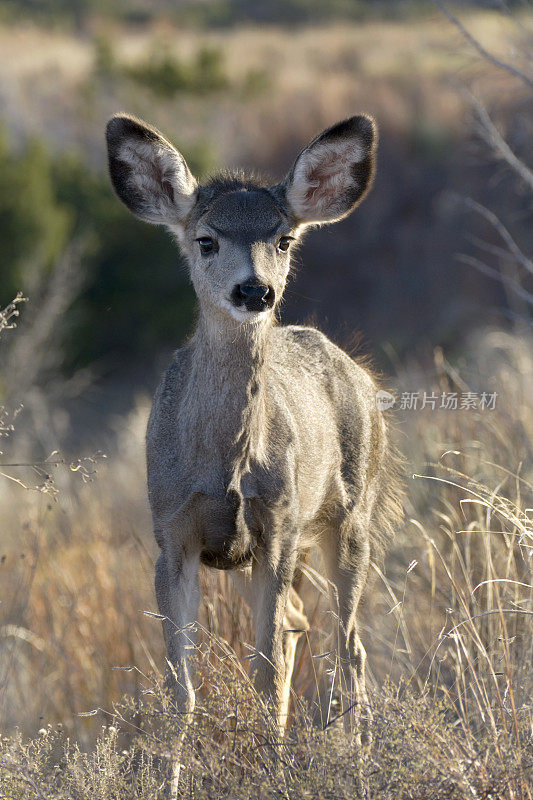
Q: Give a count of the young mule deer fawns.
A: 1